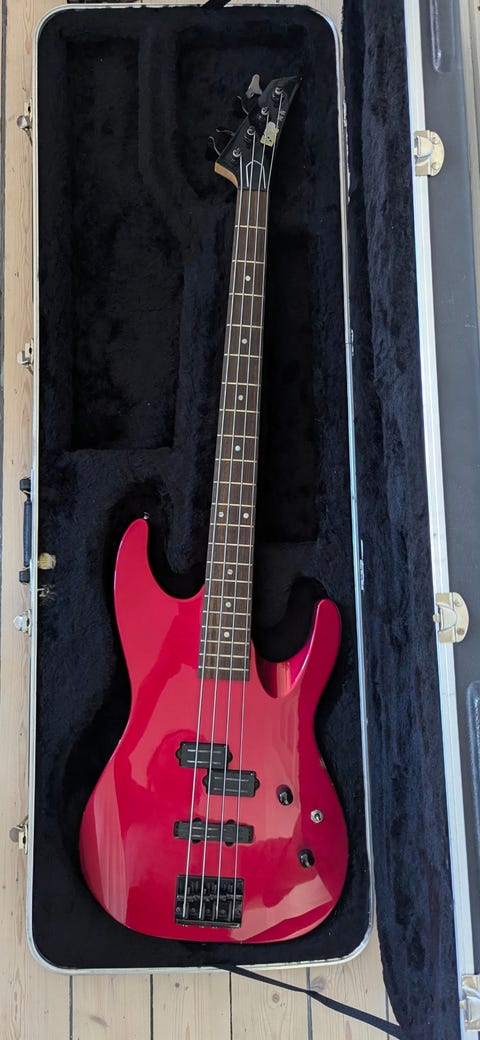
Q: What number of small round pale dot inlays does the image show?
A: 9